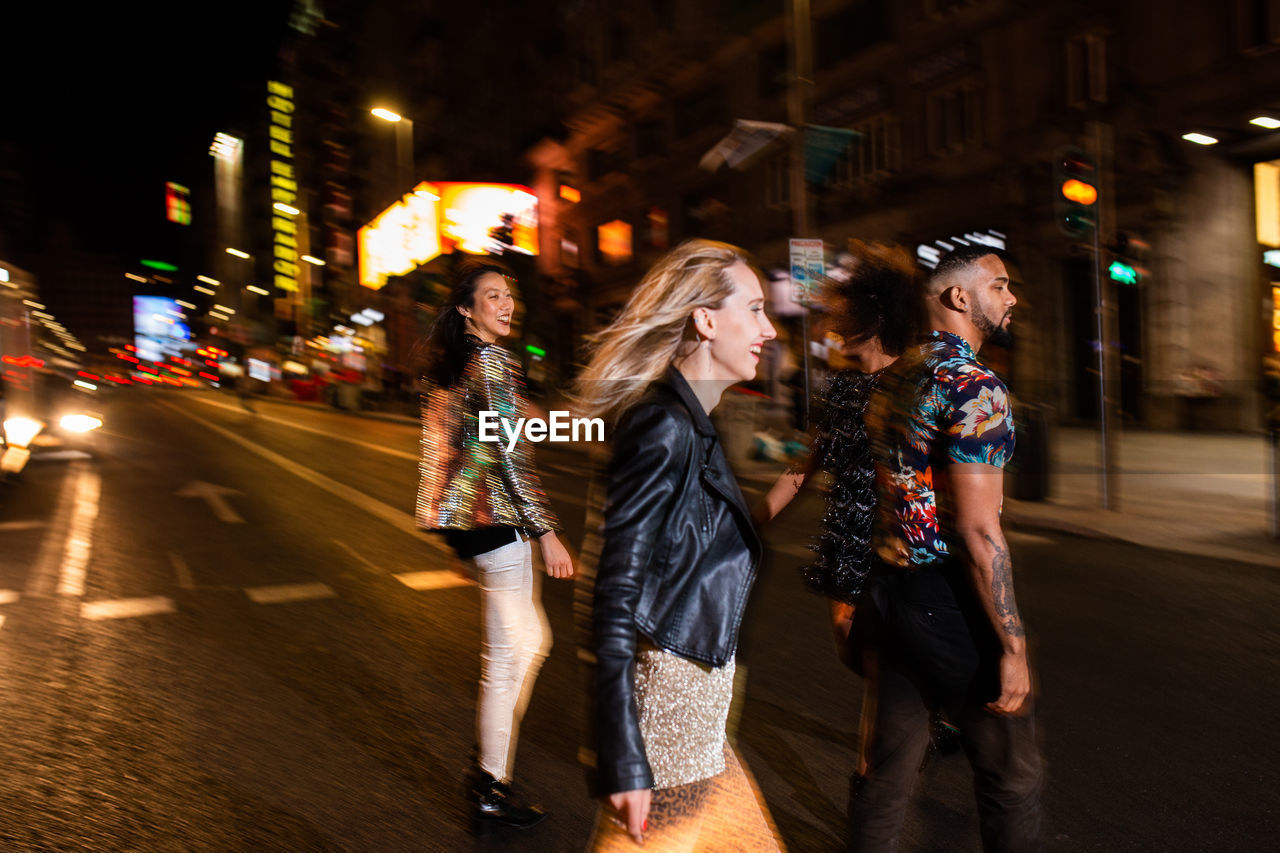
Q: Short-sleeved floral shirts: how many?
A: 1